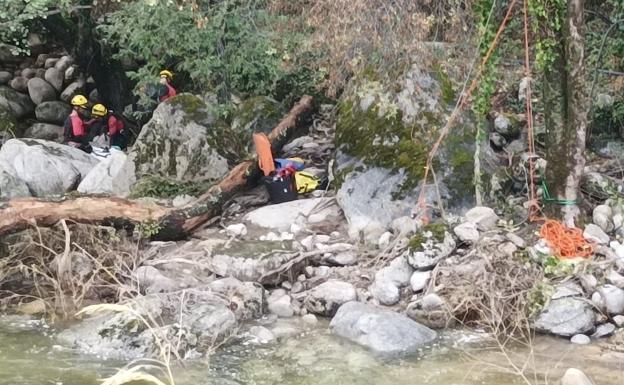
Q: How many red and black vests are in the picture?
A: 3